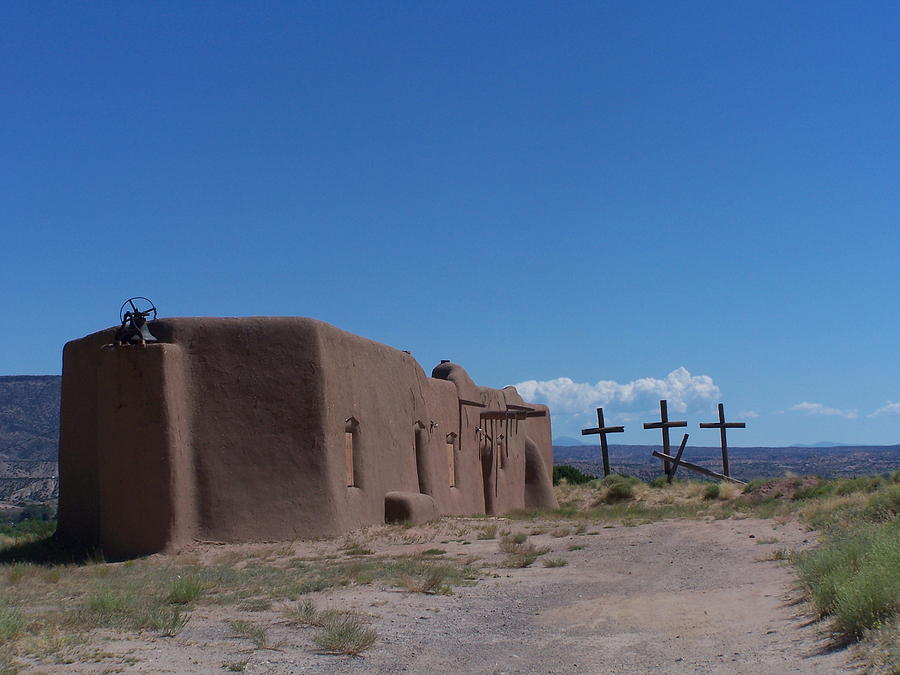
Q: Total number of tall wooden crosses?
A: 3